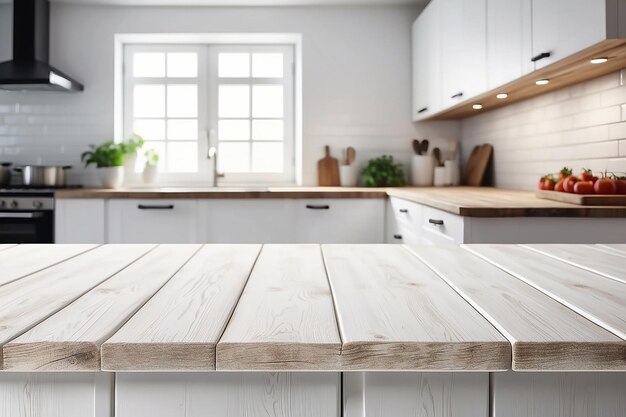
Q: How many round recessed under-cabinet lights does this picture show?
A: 4